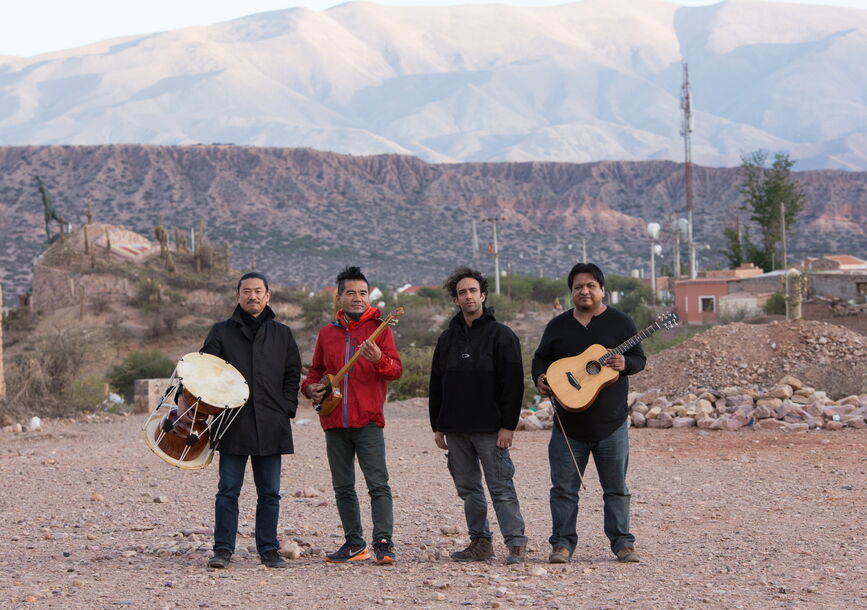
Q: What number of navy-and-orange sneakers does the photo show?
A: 2